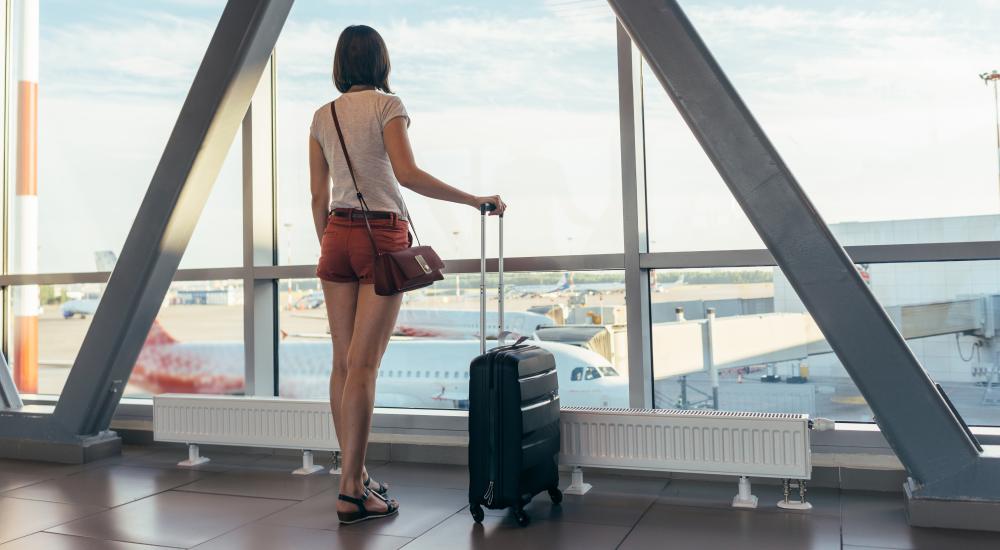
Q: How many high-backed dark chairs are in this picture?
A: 0